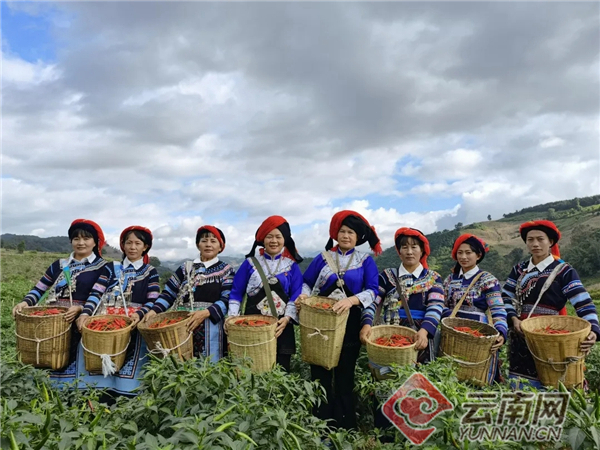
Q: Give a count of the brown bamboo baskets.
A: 8